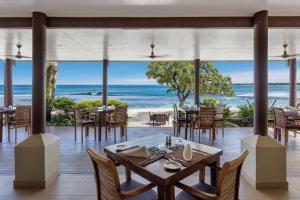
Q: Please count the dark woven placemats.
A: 2